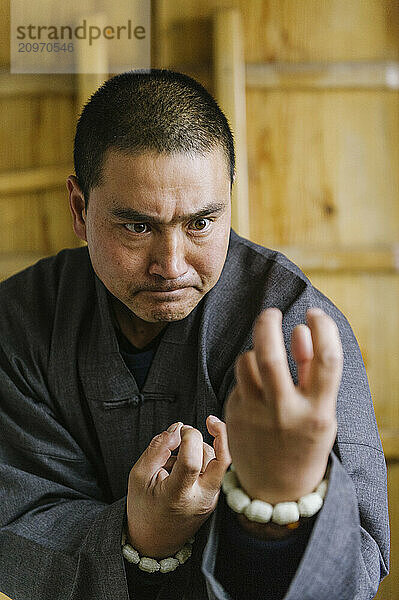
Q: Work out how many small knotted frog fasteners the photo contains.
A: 1